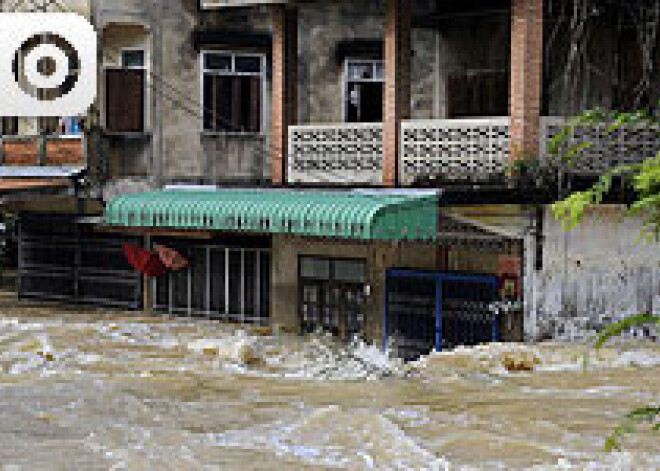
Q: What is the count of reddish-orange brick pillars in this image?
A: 3